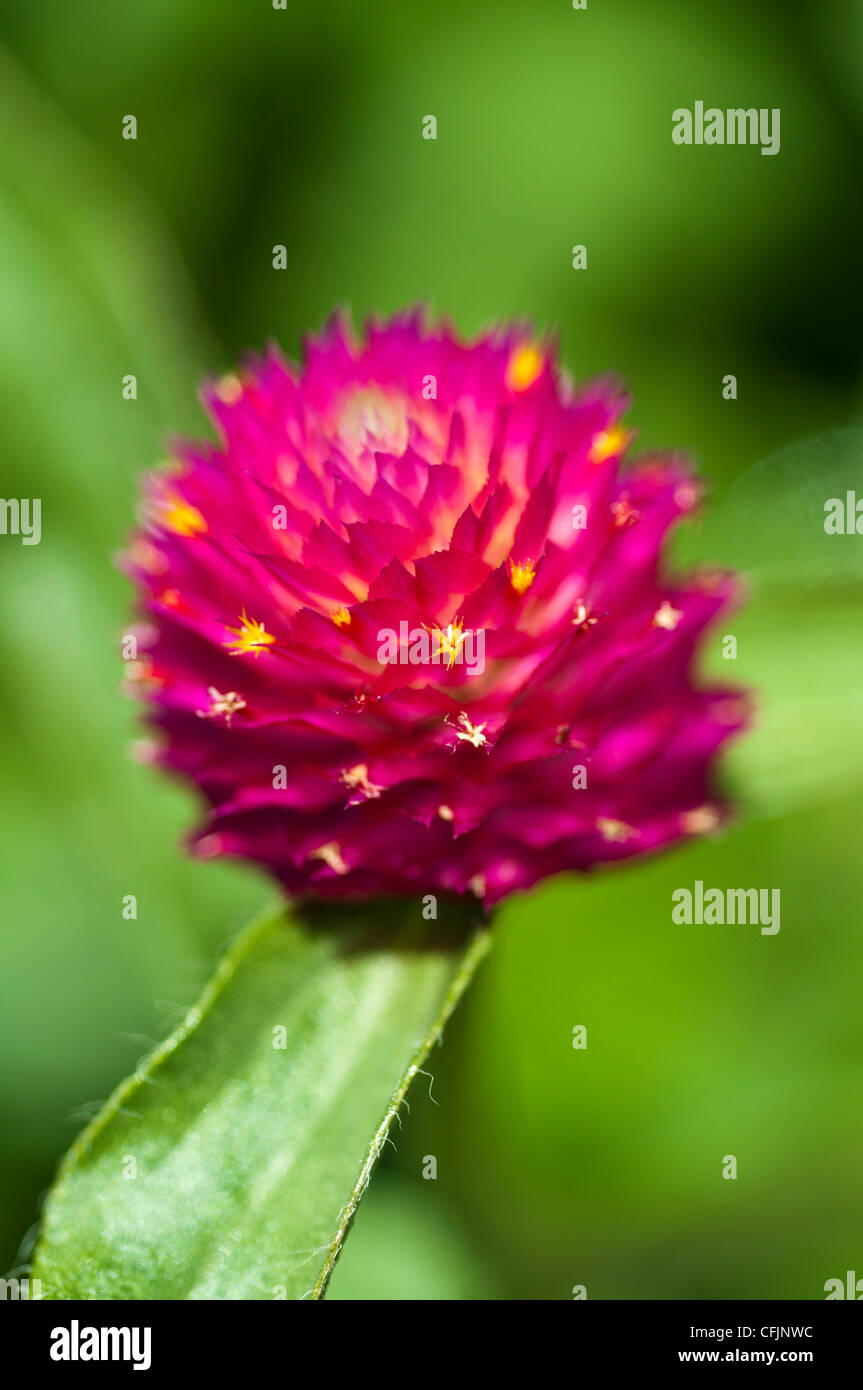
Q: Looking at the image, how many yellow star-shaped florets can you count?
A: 7